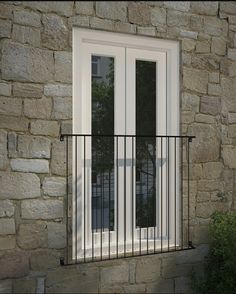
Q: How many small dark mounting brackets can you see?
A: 4